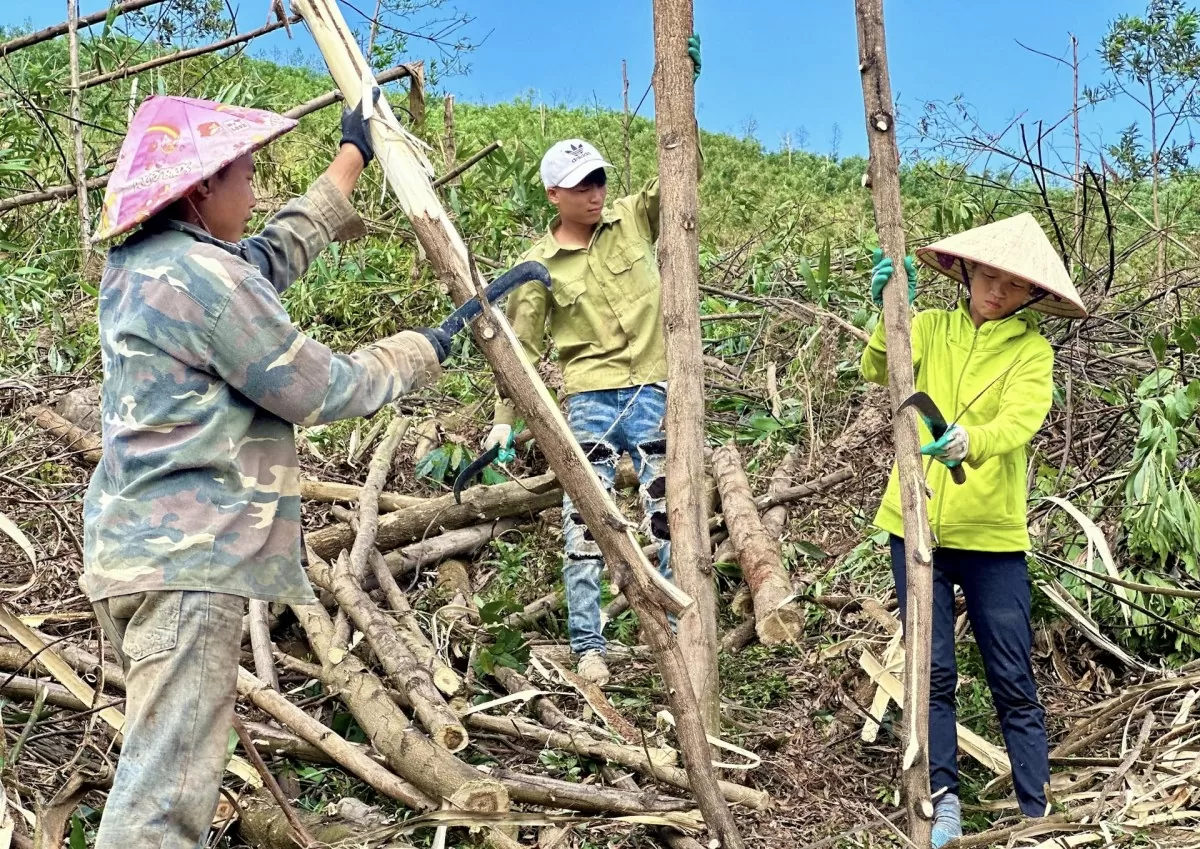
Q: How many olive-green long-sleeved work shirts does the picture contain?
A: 1